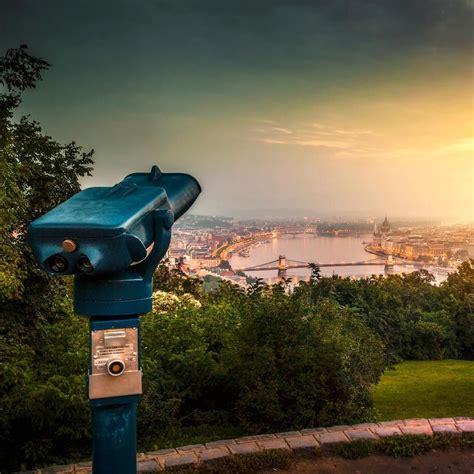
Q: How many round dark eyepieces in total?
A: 2